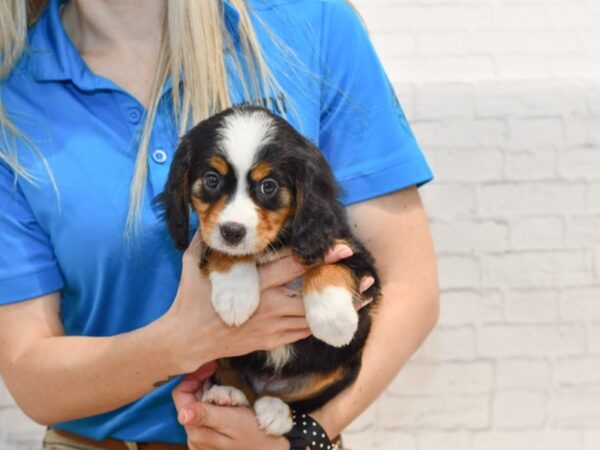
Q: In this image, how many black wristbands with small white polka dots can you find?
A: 1